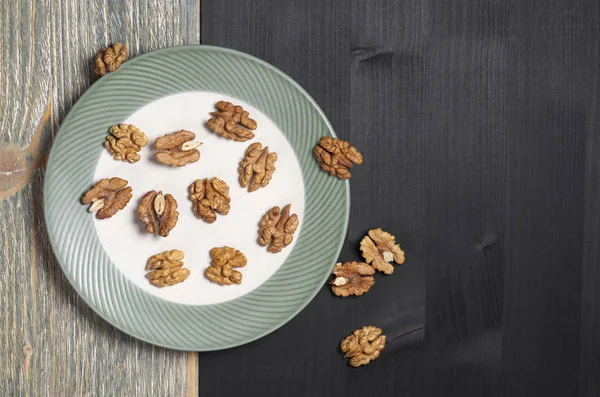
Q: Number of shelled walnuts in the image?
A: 15